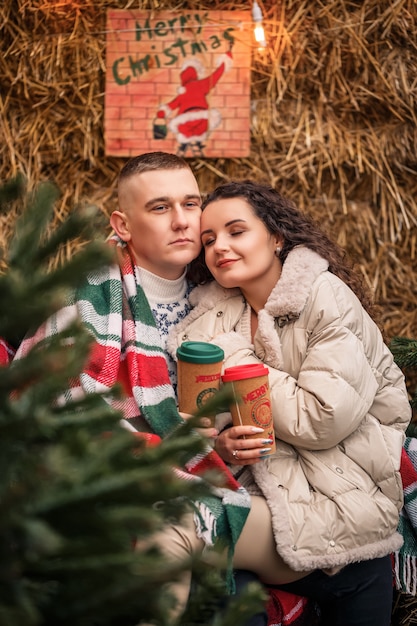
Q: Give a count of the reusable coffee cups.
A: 2